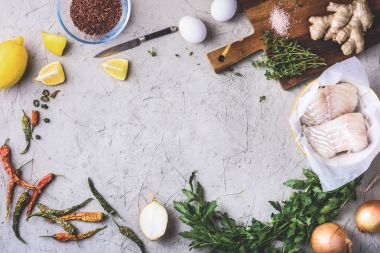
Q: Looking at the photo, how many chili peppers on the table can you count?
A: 12